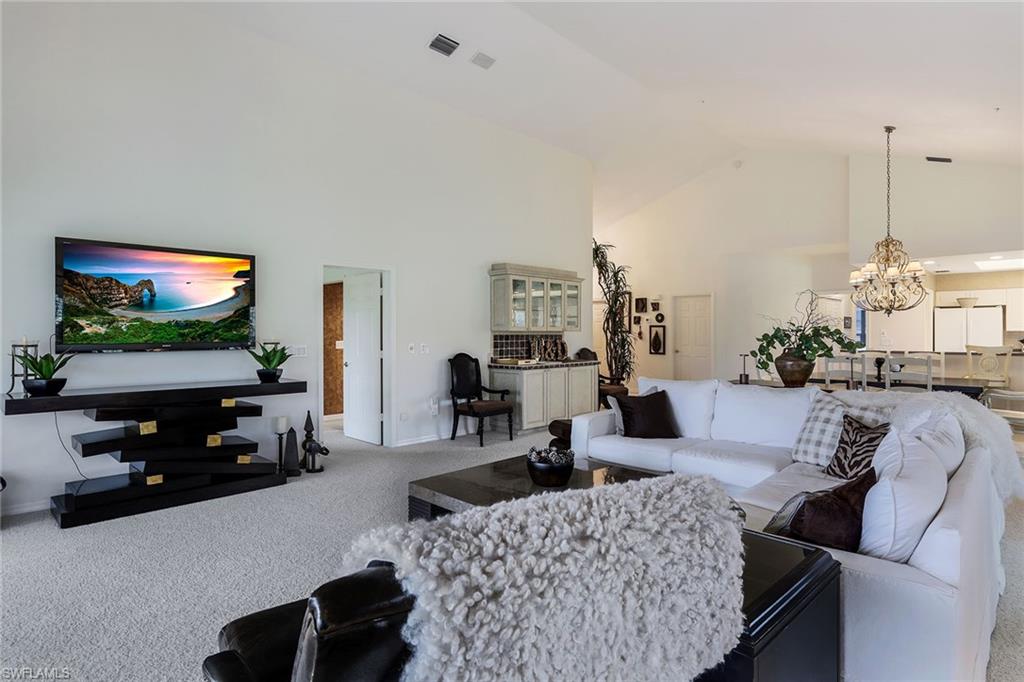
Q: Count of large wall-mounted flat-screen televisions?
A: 1